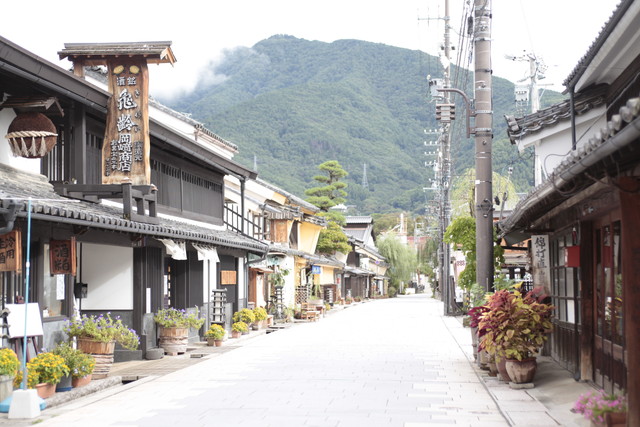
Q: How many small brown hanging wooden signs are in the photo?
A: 2